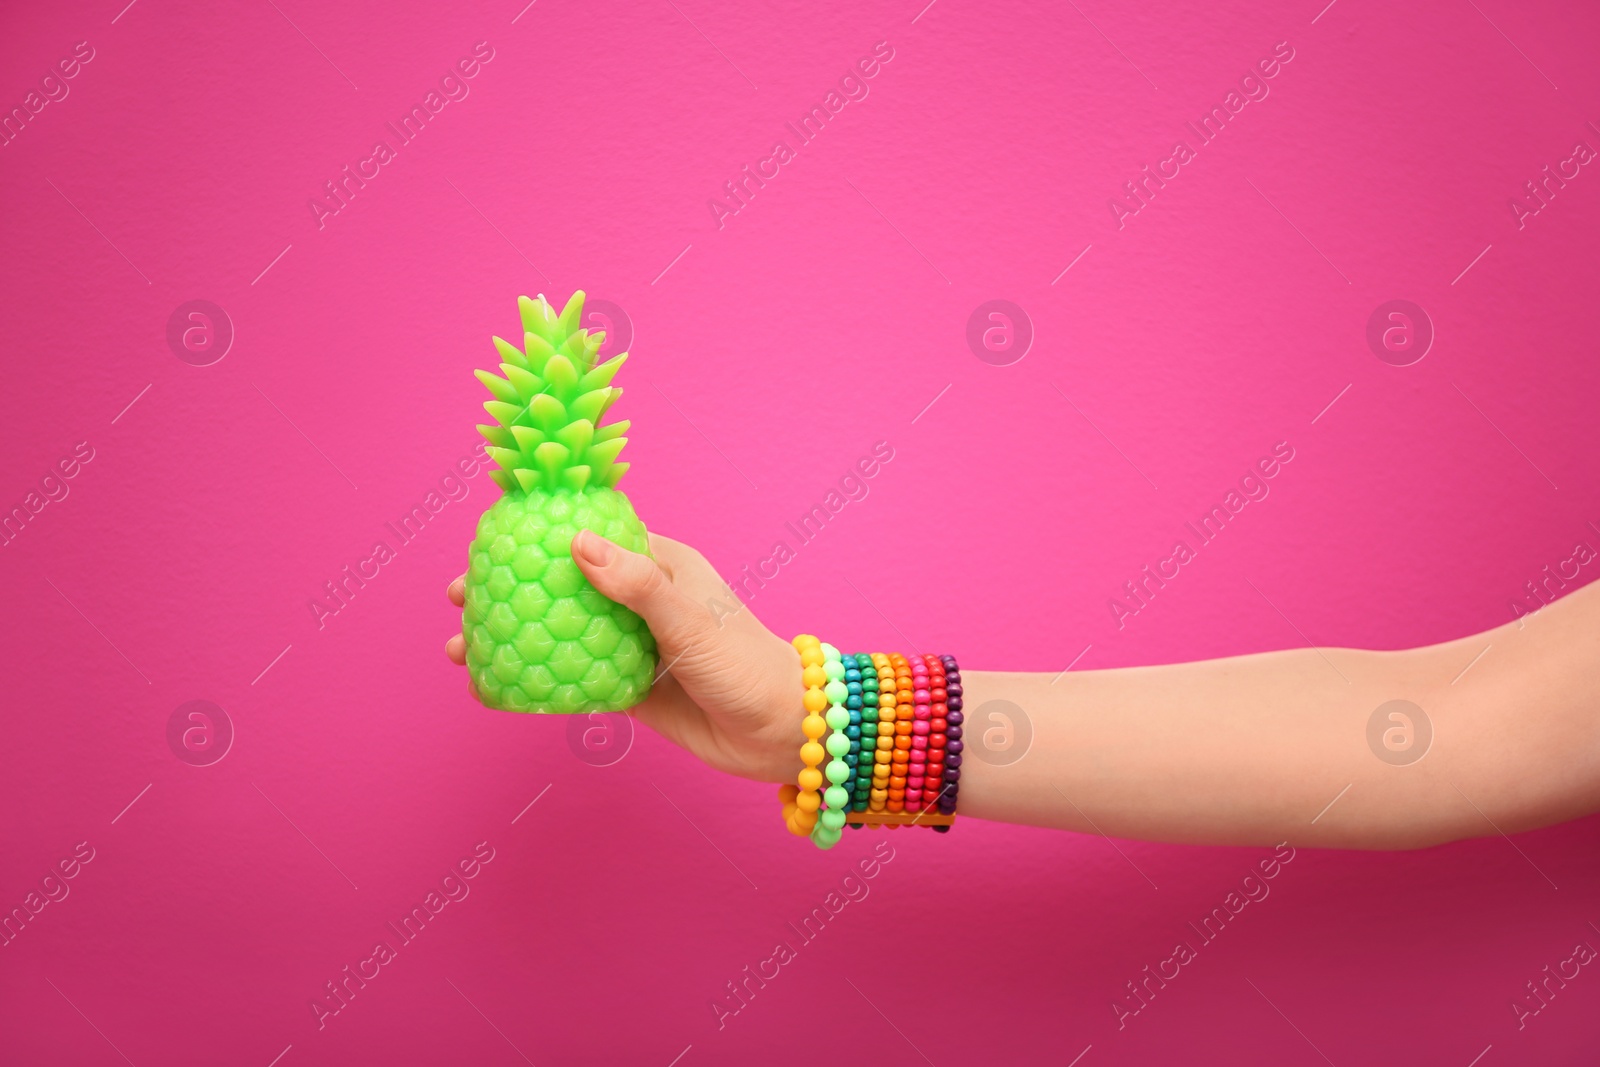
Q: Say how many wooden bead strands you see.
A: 7